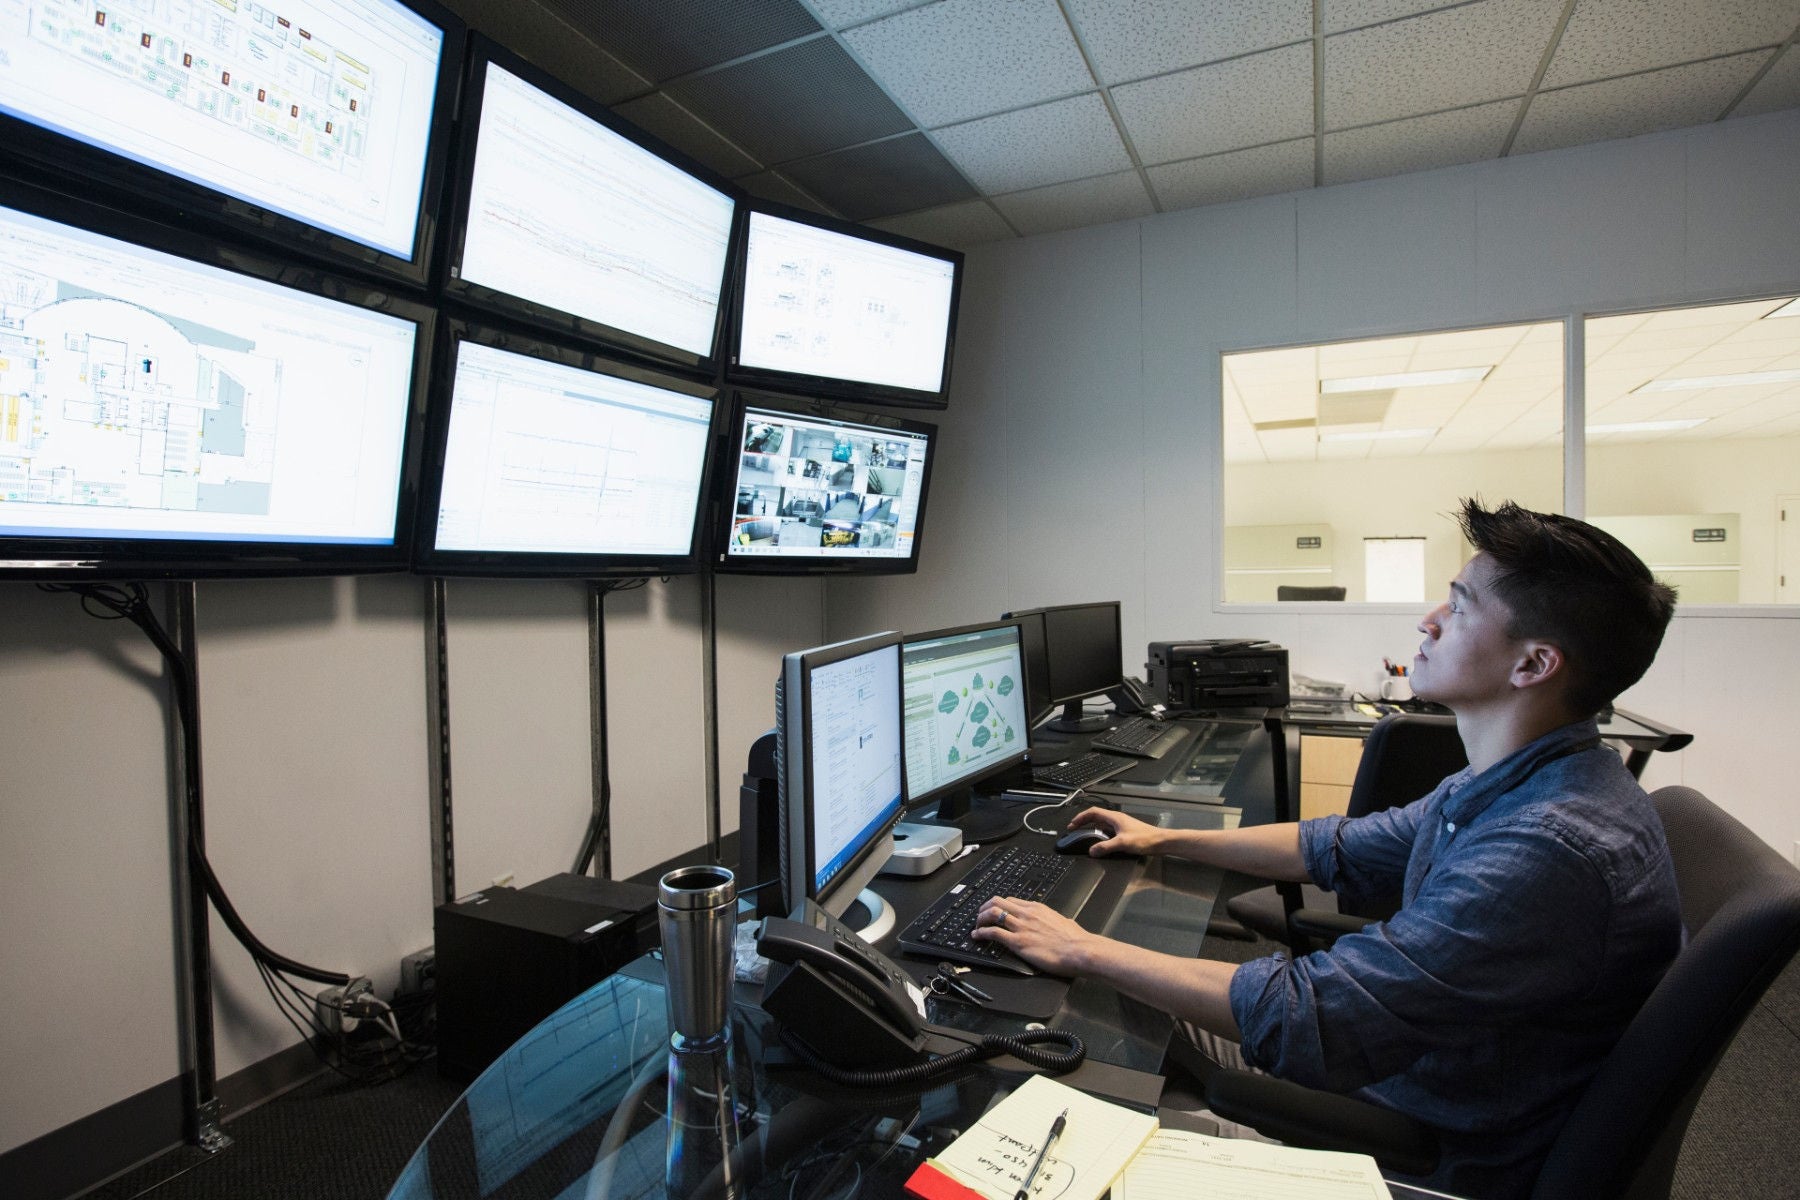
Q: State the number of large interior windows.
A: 2